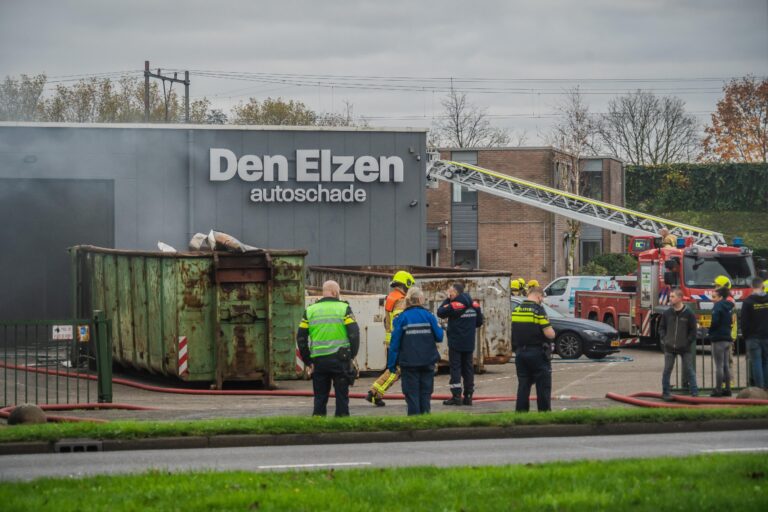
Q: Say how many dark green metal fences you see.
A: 2